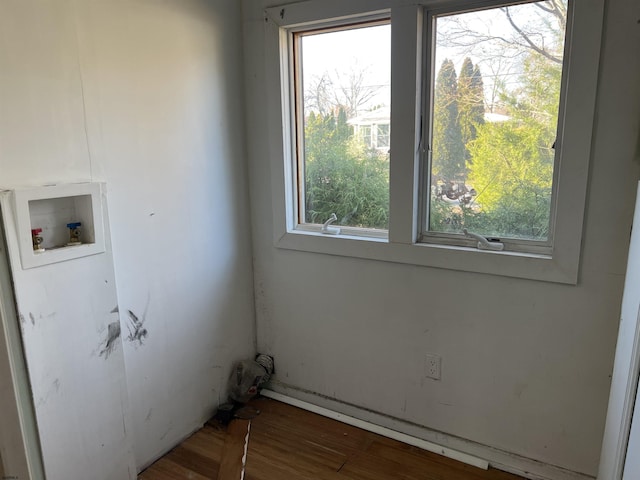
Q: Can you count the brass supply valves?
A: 2